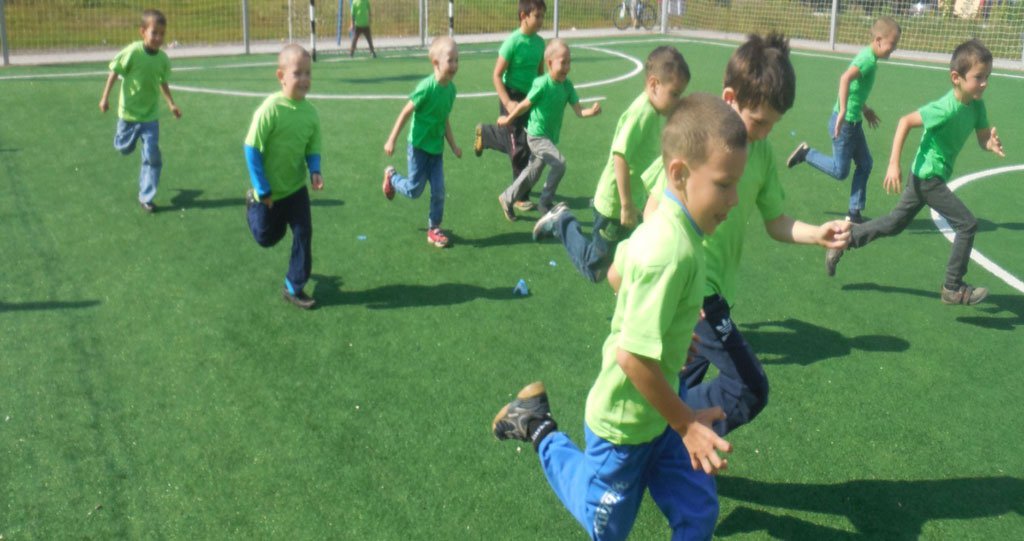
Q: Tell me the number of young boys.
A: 11